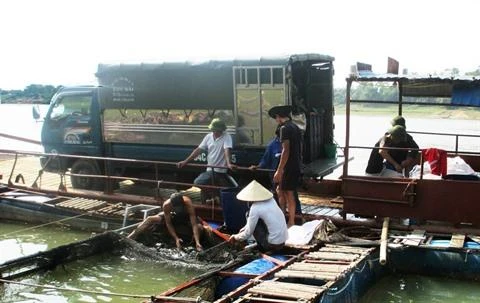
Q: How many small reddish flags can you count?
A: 2